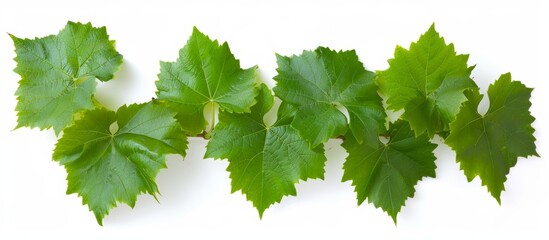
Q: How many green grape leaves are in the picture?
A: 8